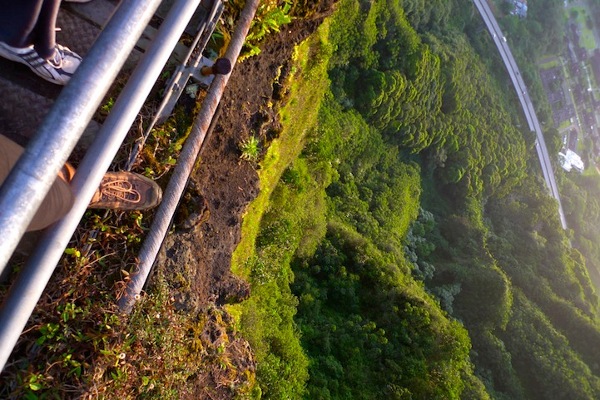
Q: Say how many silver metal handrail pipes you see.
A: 2